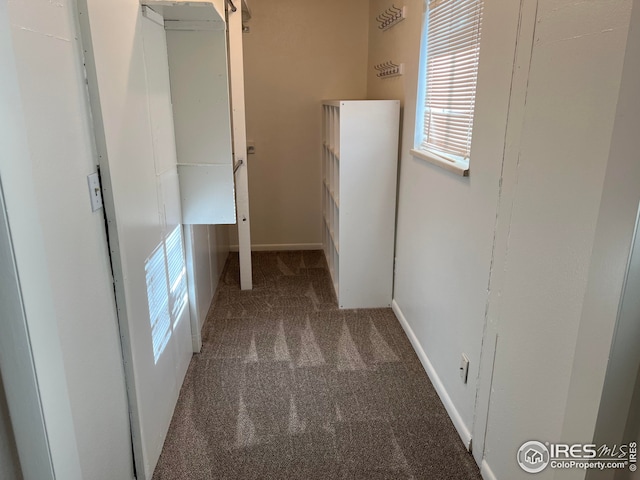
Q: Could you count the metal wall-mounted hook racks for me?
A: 2